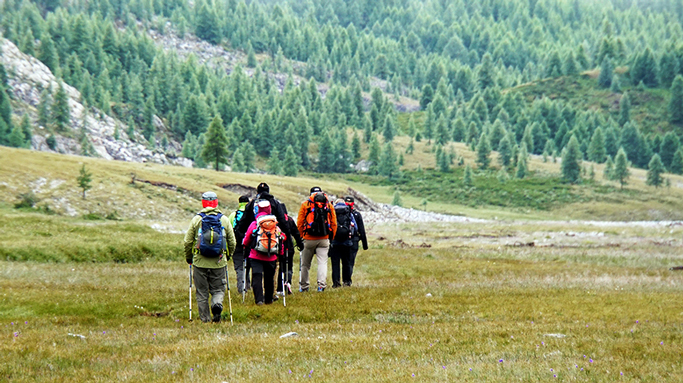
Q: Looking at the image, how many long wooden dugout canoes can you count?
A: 0